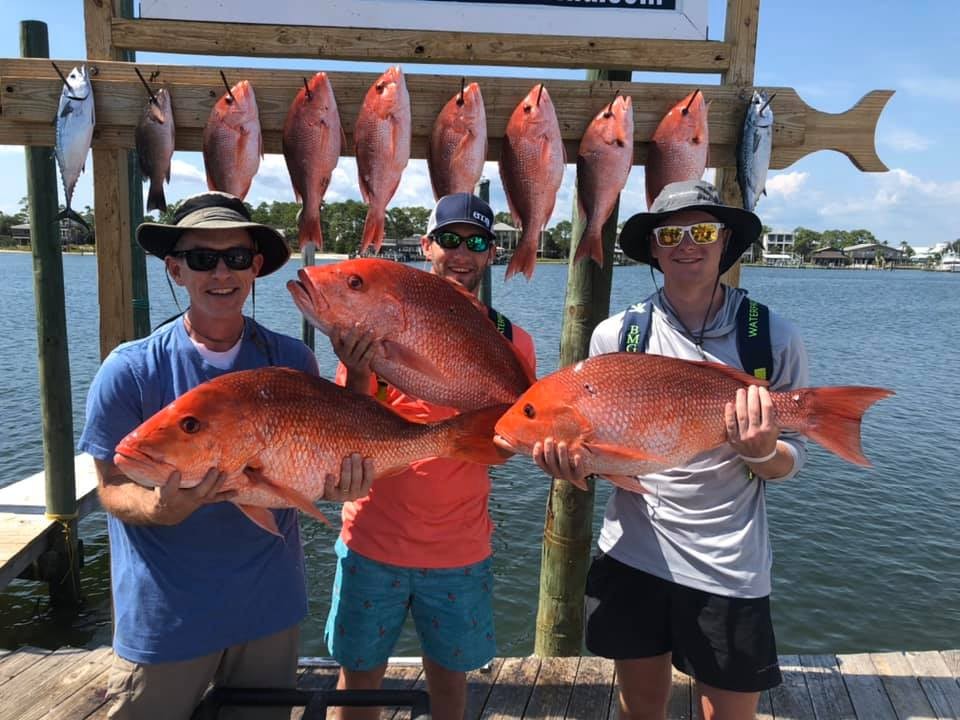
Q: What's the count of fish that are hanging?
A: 10